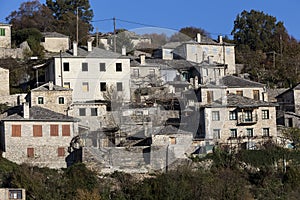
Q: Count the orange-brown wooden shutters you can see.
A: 6